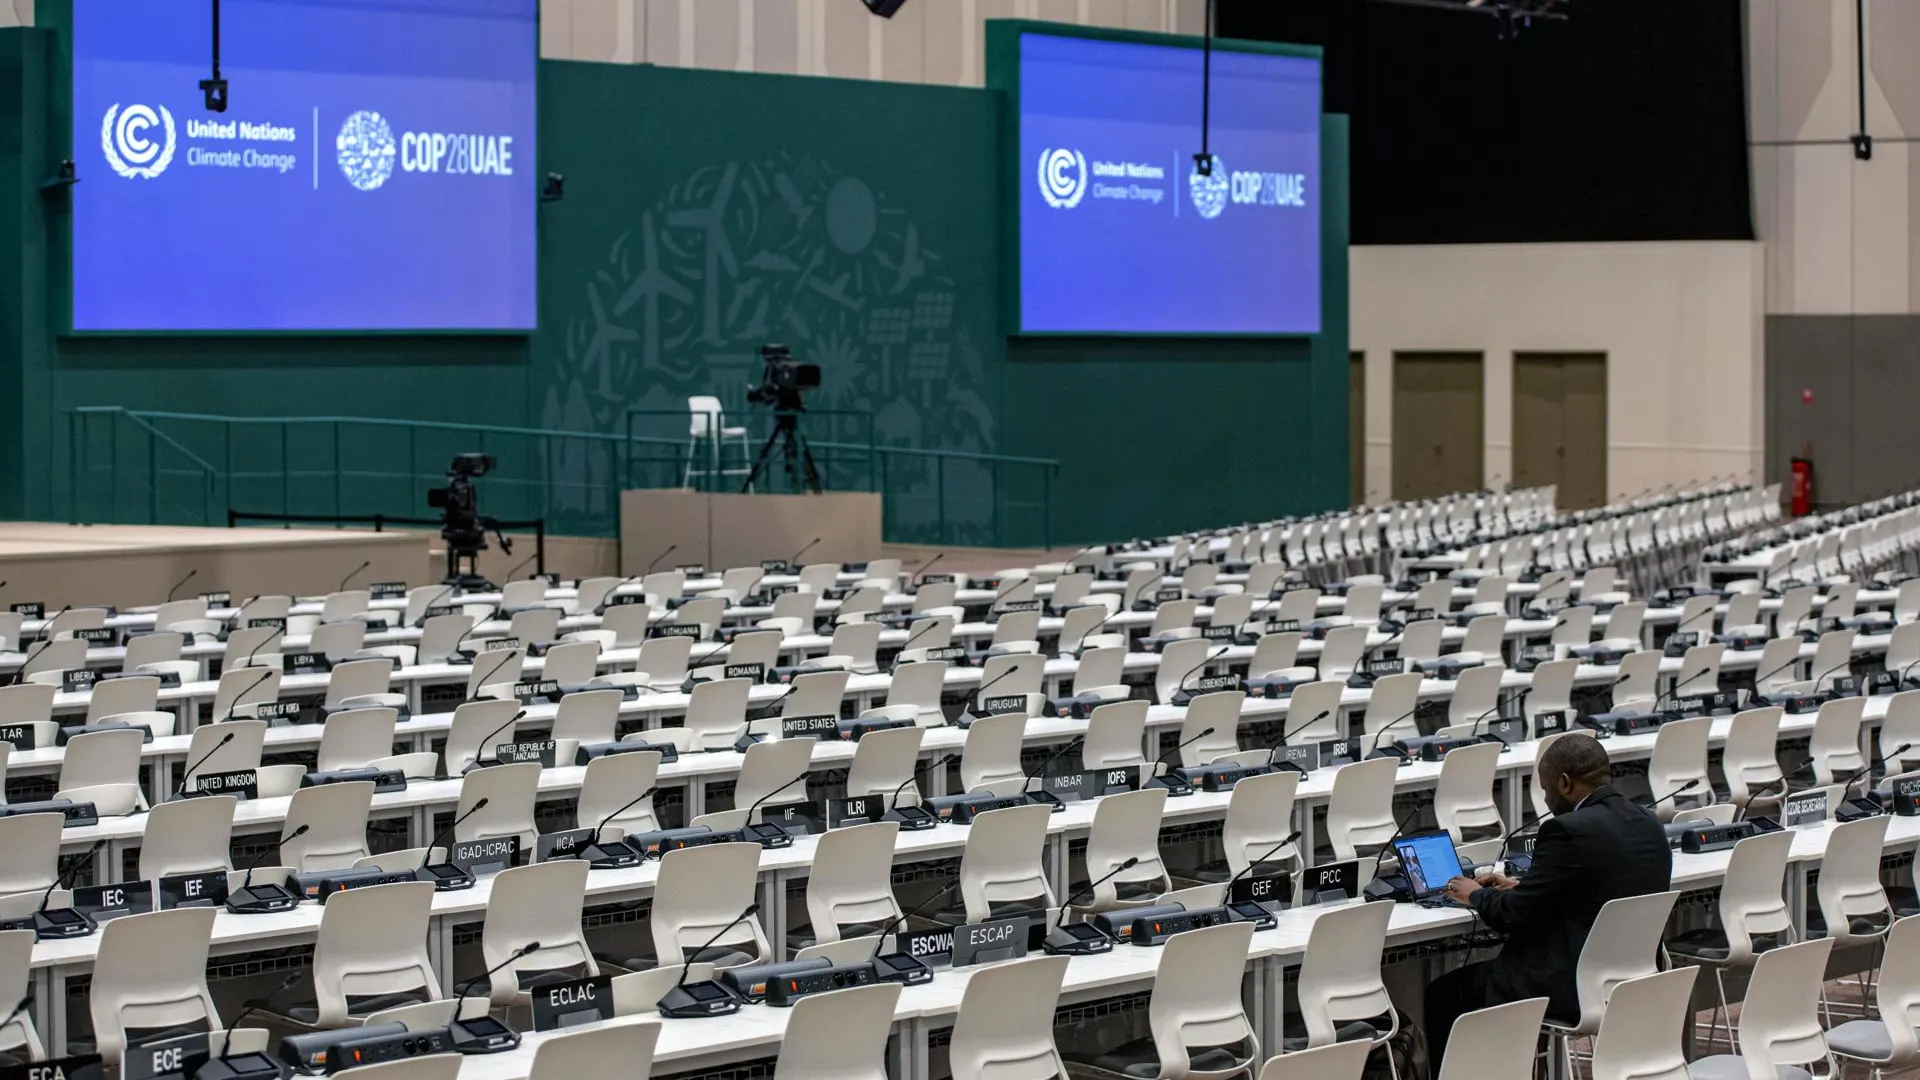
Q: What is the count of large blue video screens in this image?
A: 2